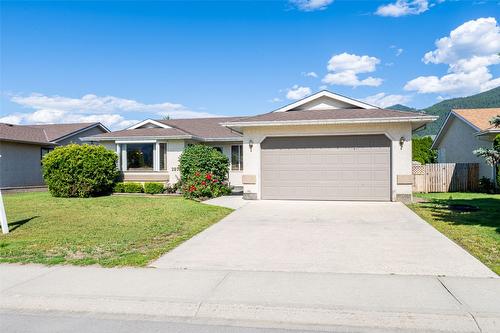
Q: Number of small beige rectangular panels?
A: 2